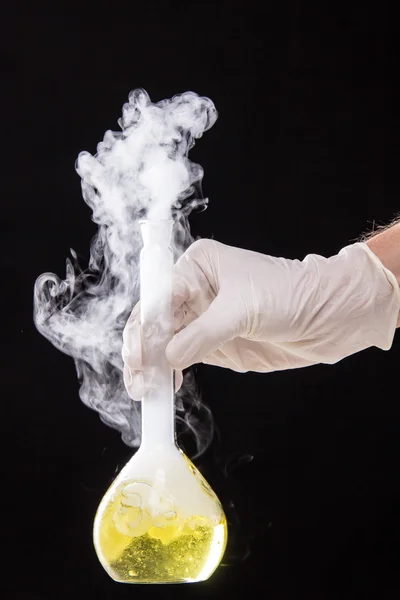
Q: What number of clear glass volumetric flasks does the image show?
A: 1